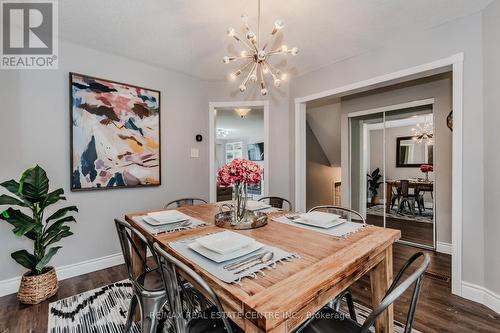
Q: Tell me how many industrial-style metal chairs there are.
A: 6